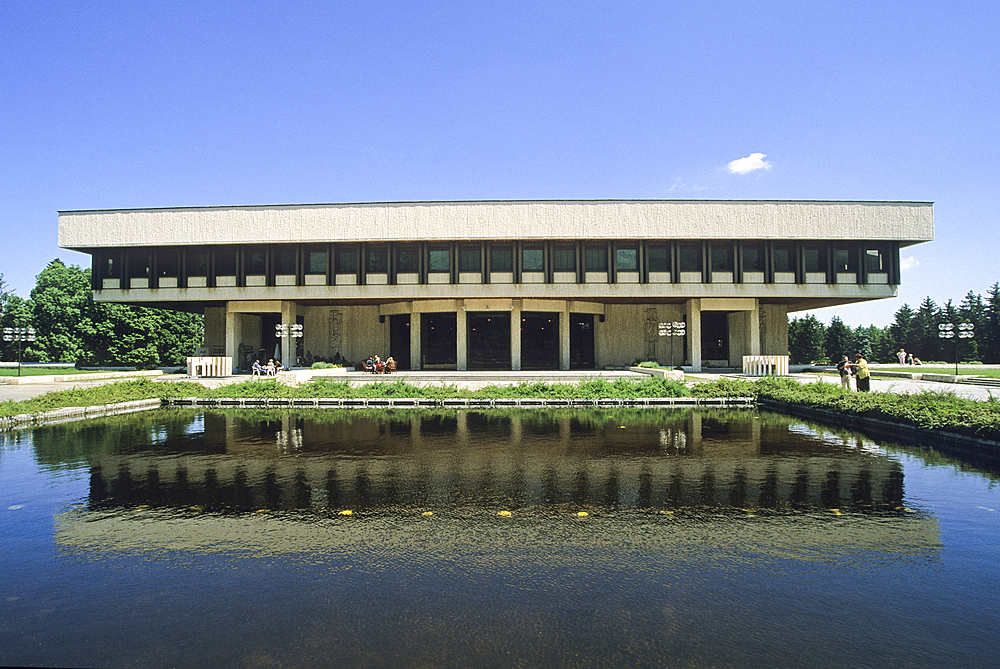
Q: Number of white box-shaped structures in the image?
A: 2